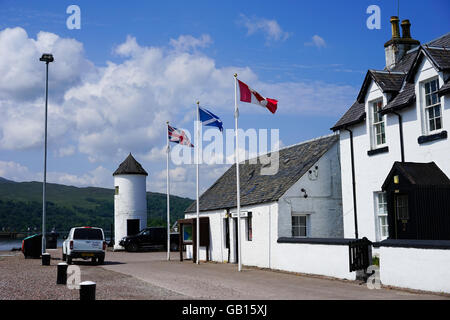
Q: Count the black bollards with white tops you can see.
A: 3